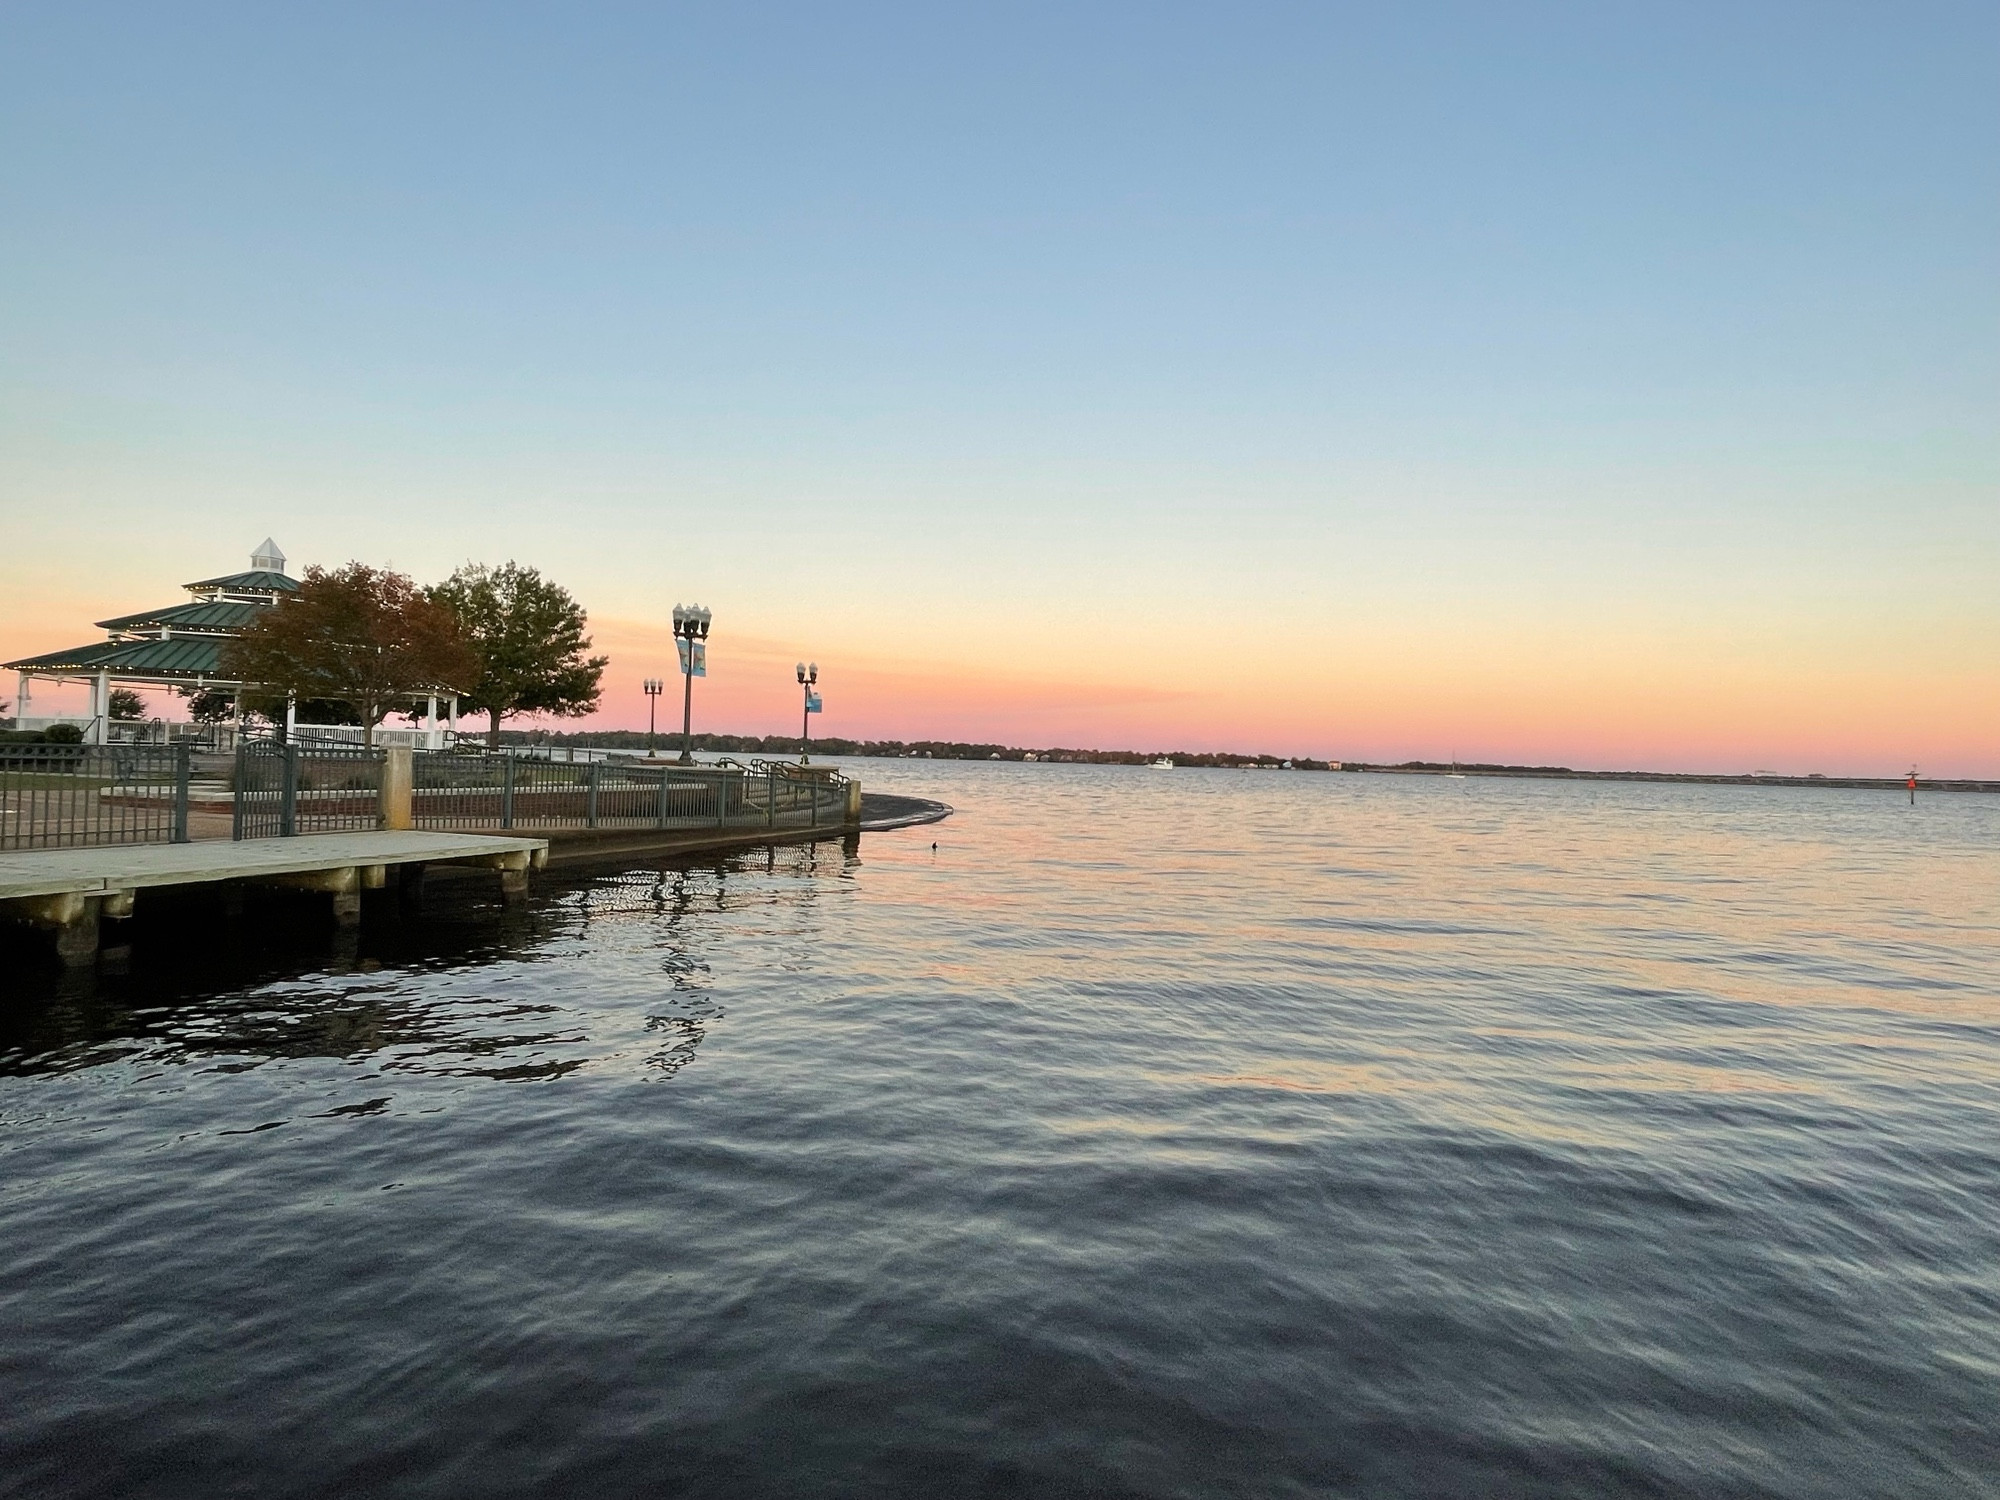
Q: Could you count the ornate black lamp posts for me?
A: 3